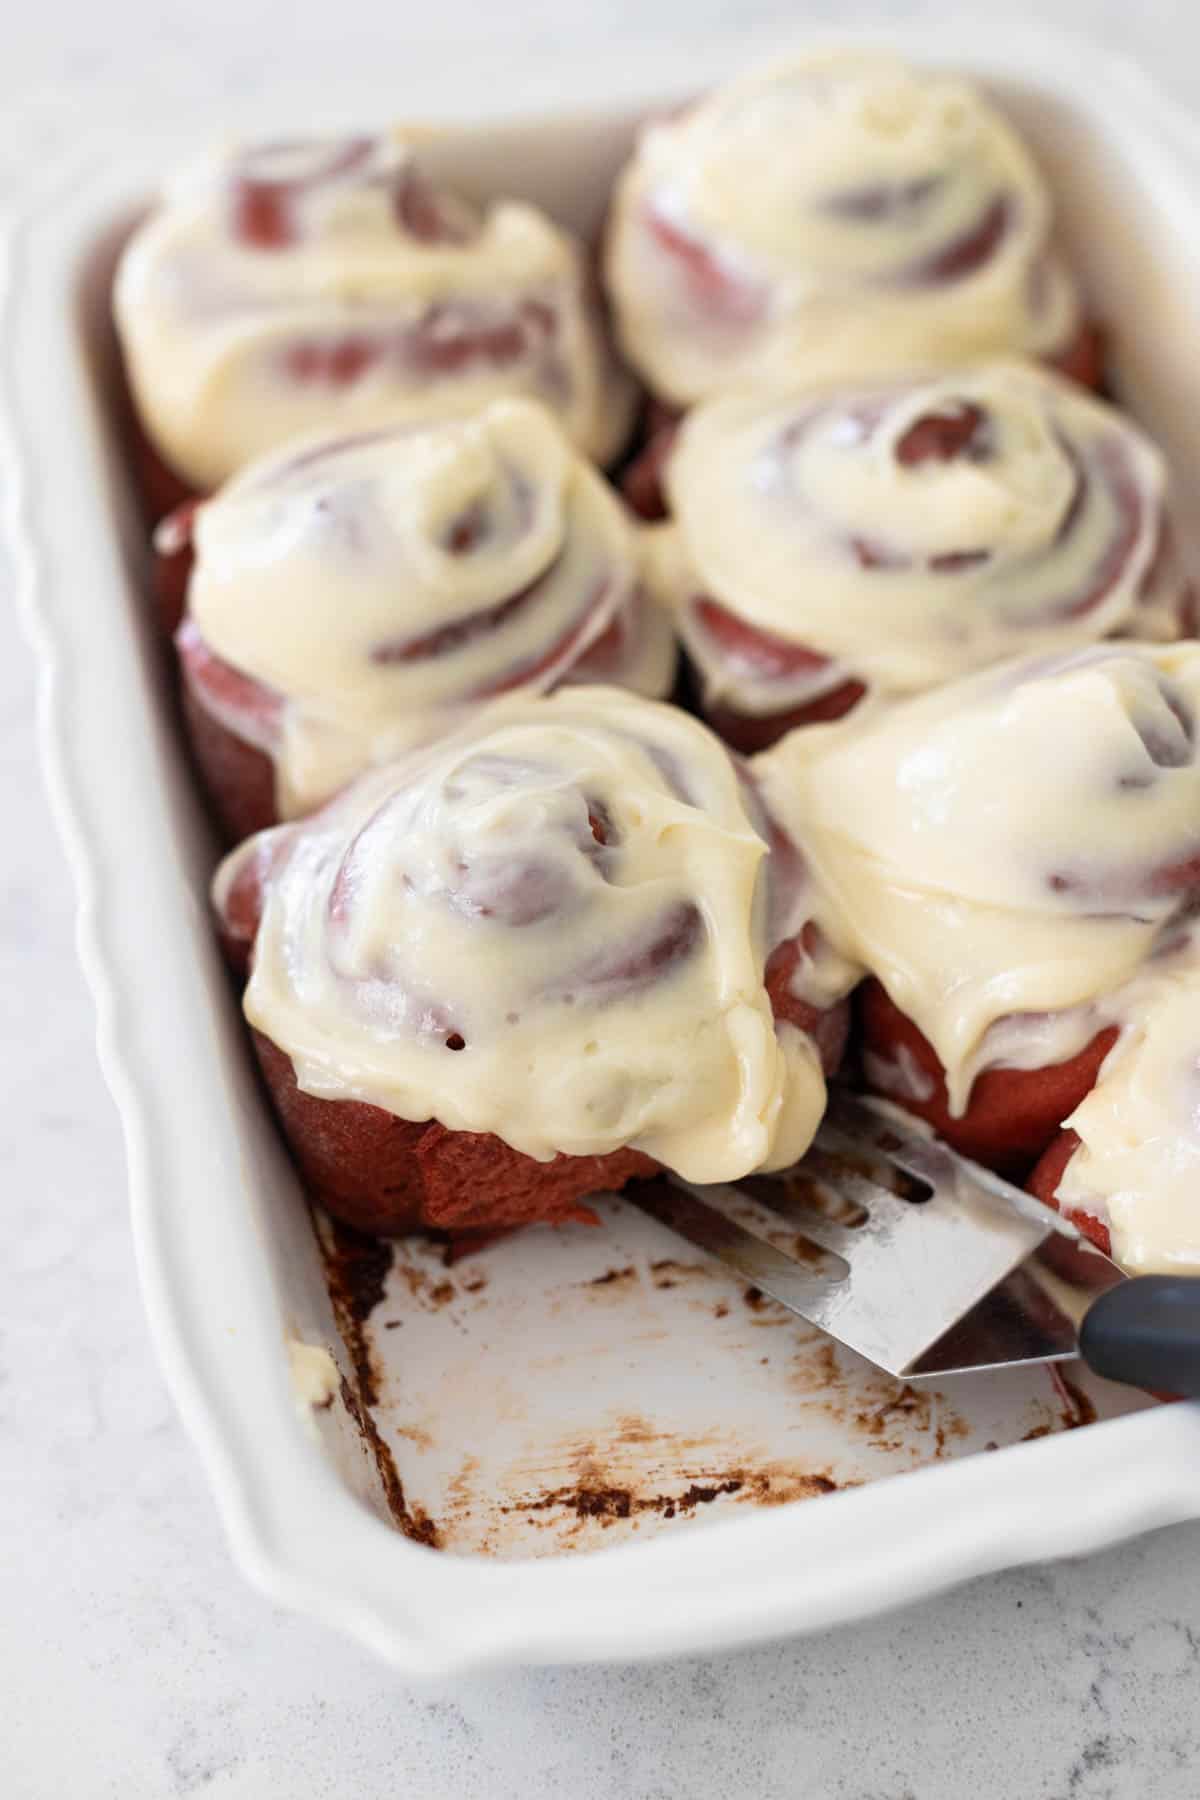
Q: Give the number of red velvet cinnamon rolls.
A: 7